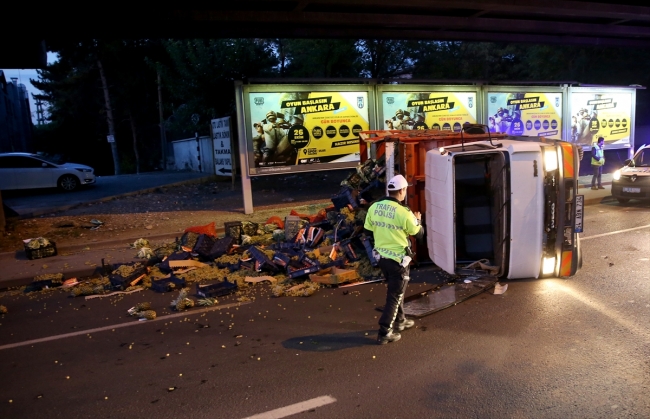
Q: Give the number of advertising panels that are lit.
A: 4